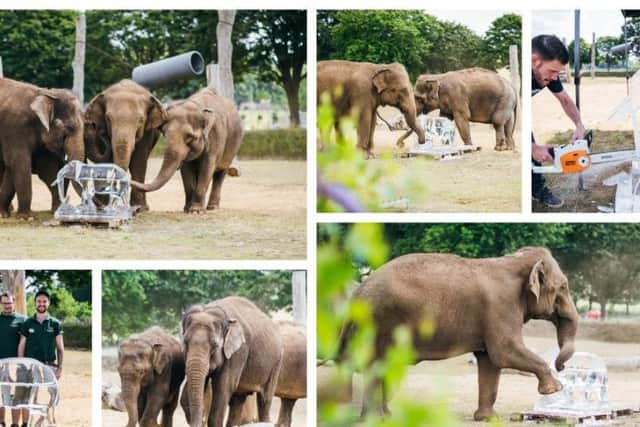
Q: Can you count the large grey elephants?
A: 9